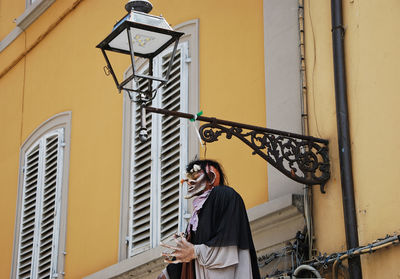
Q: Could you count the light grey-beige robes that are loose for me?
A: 1